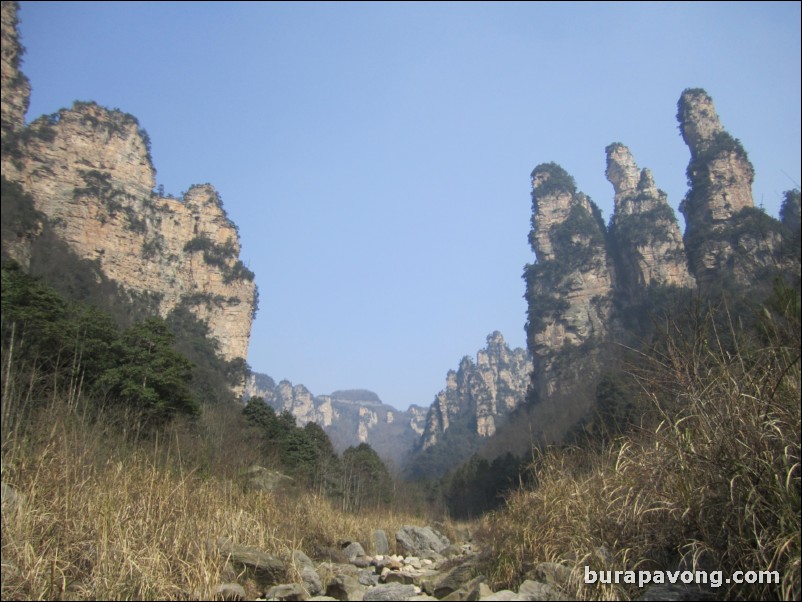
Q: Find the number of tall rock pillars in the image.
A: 3